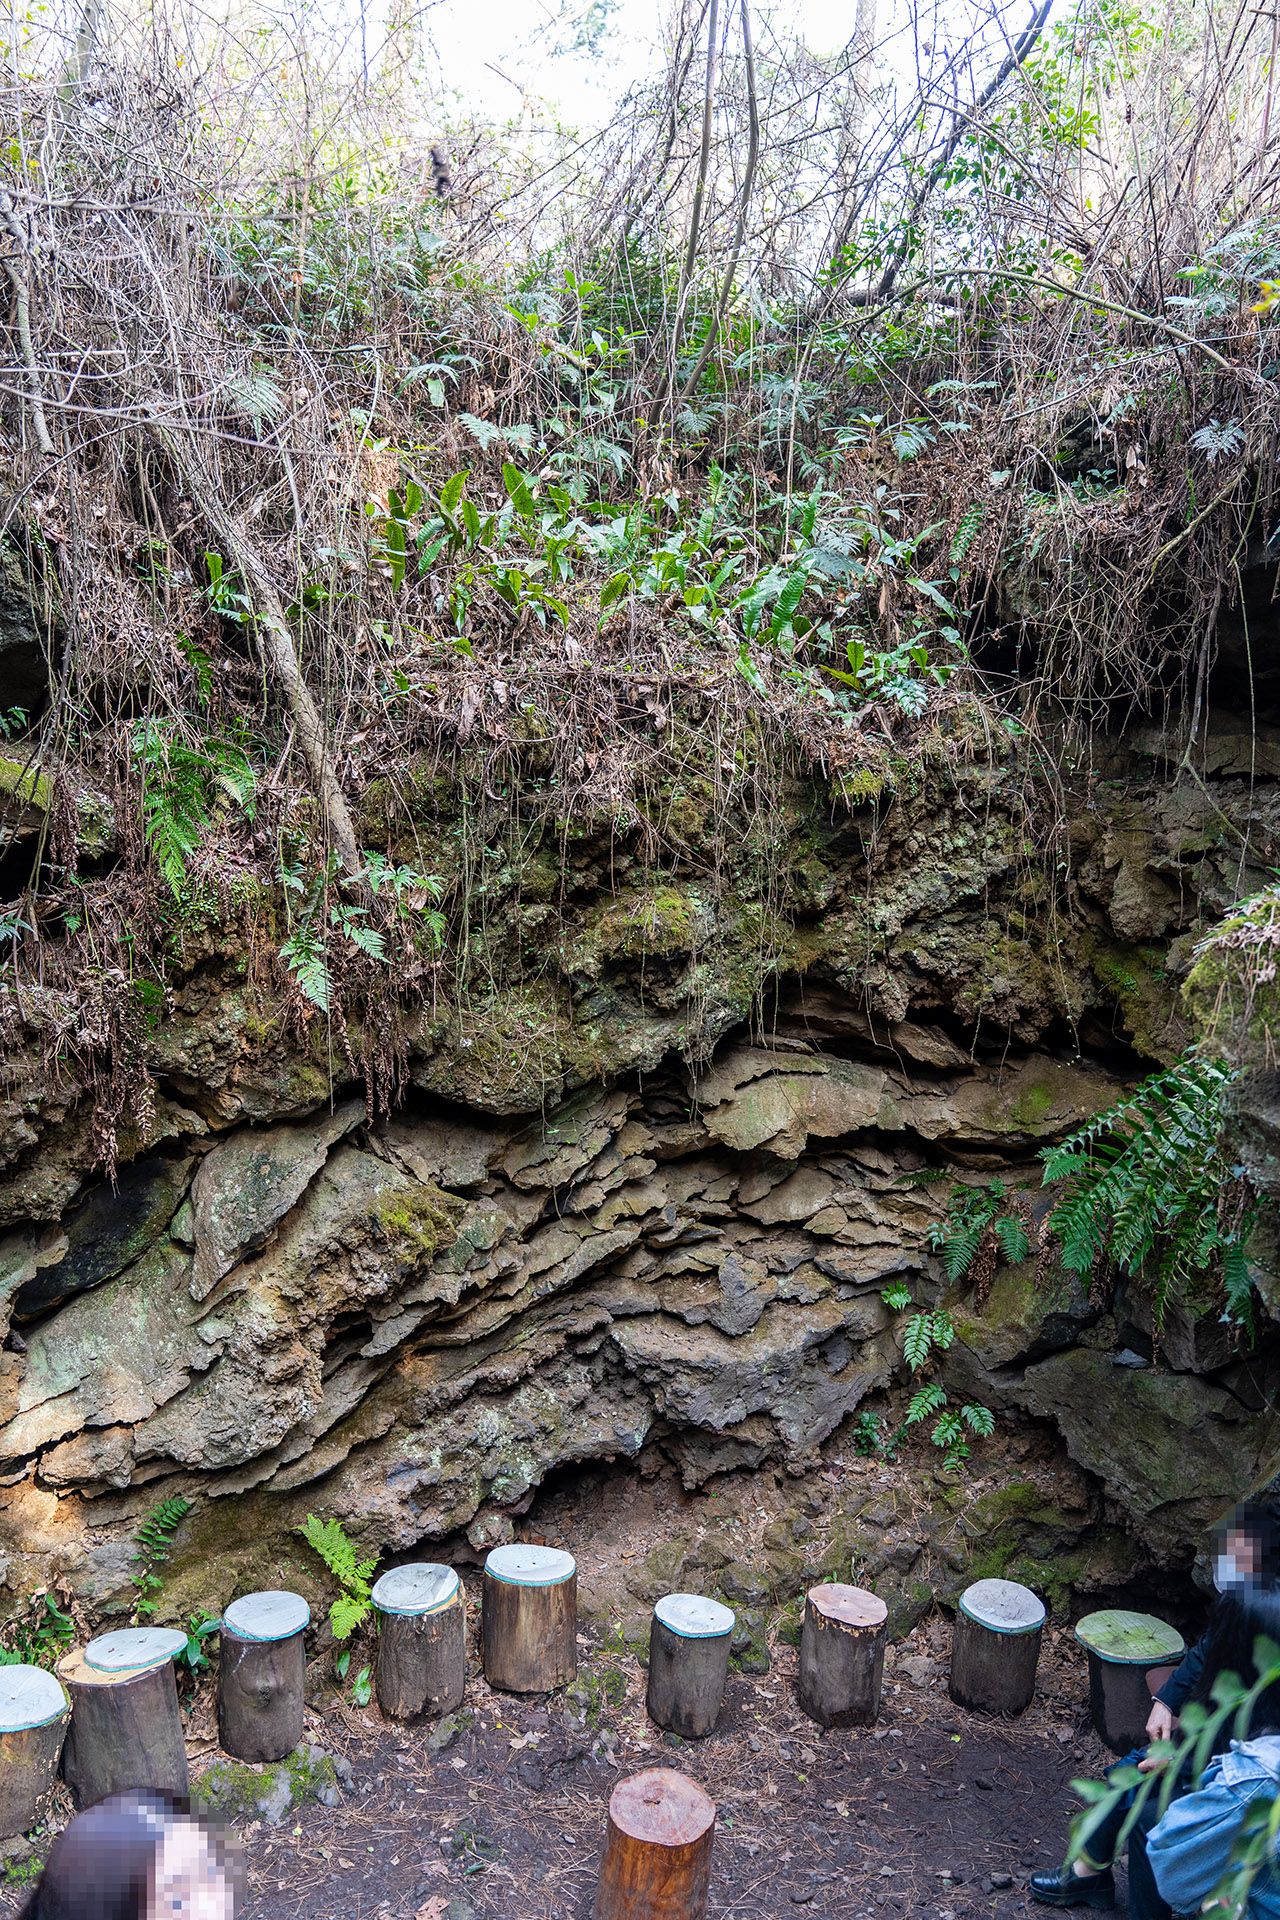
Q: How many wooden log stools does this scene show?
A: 10